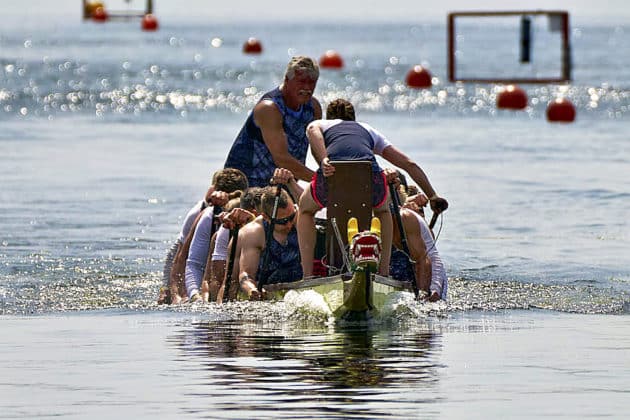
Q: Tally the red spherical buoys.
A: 7